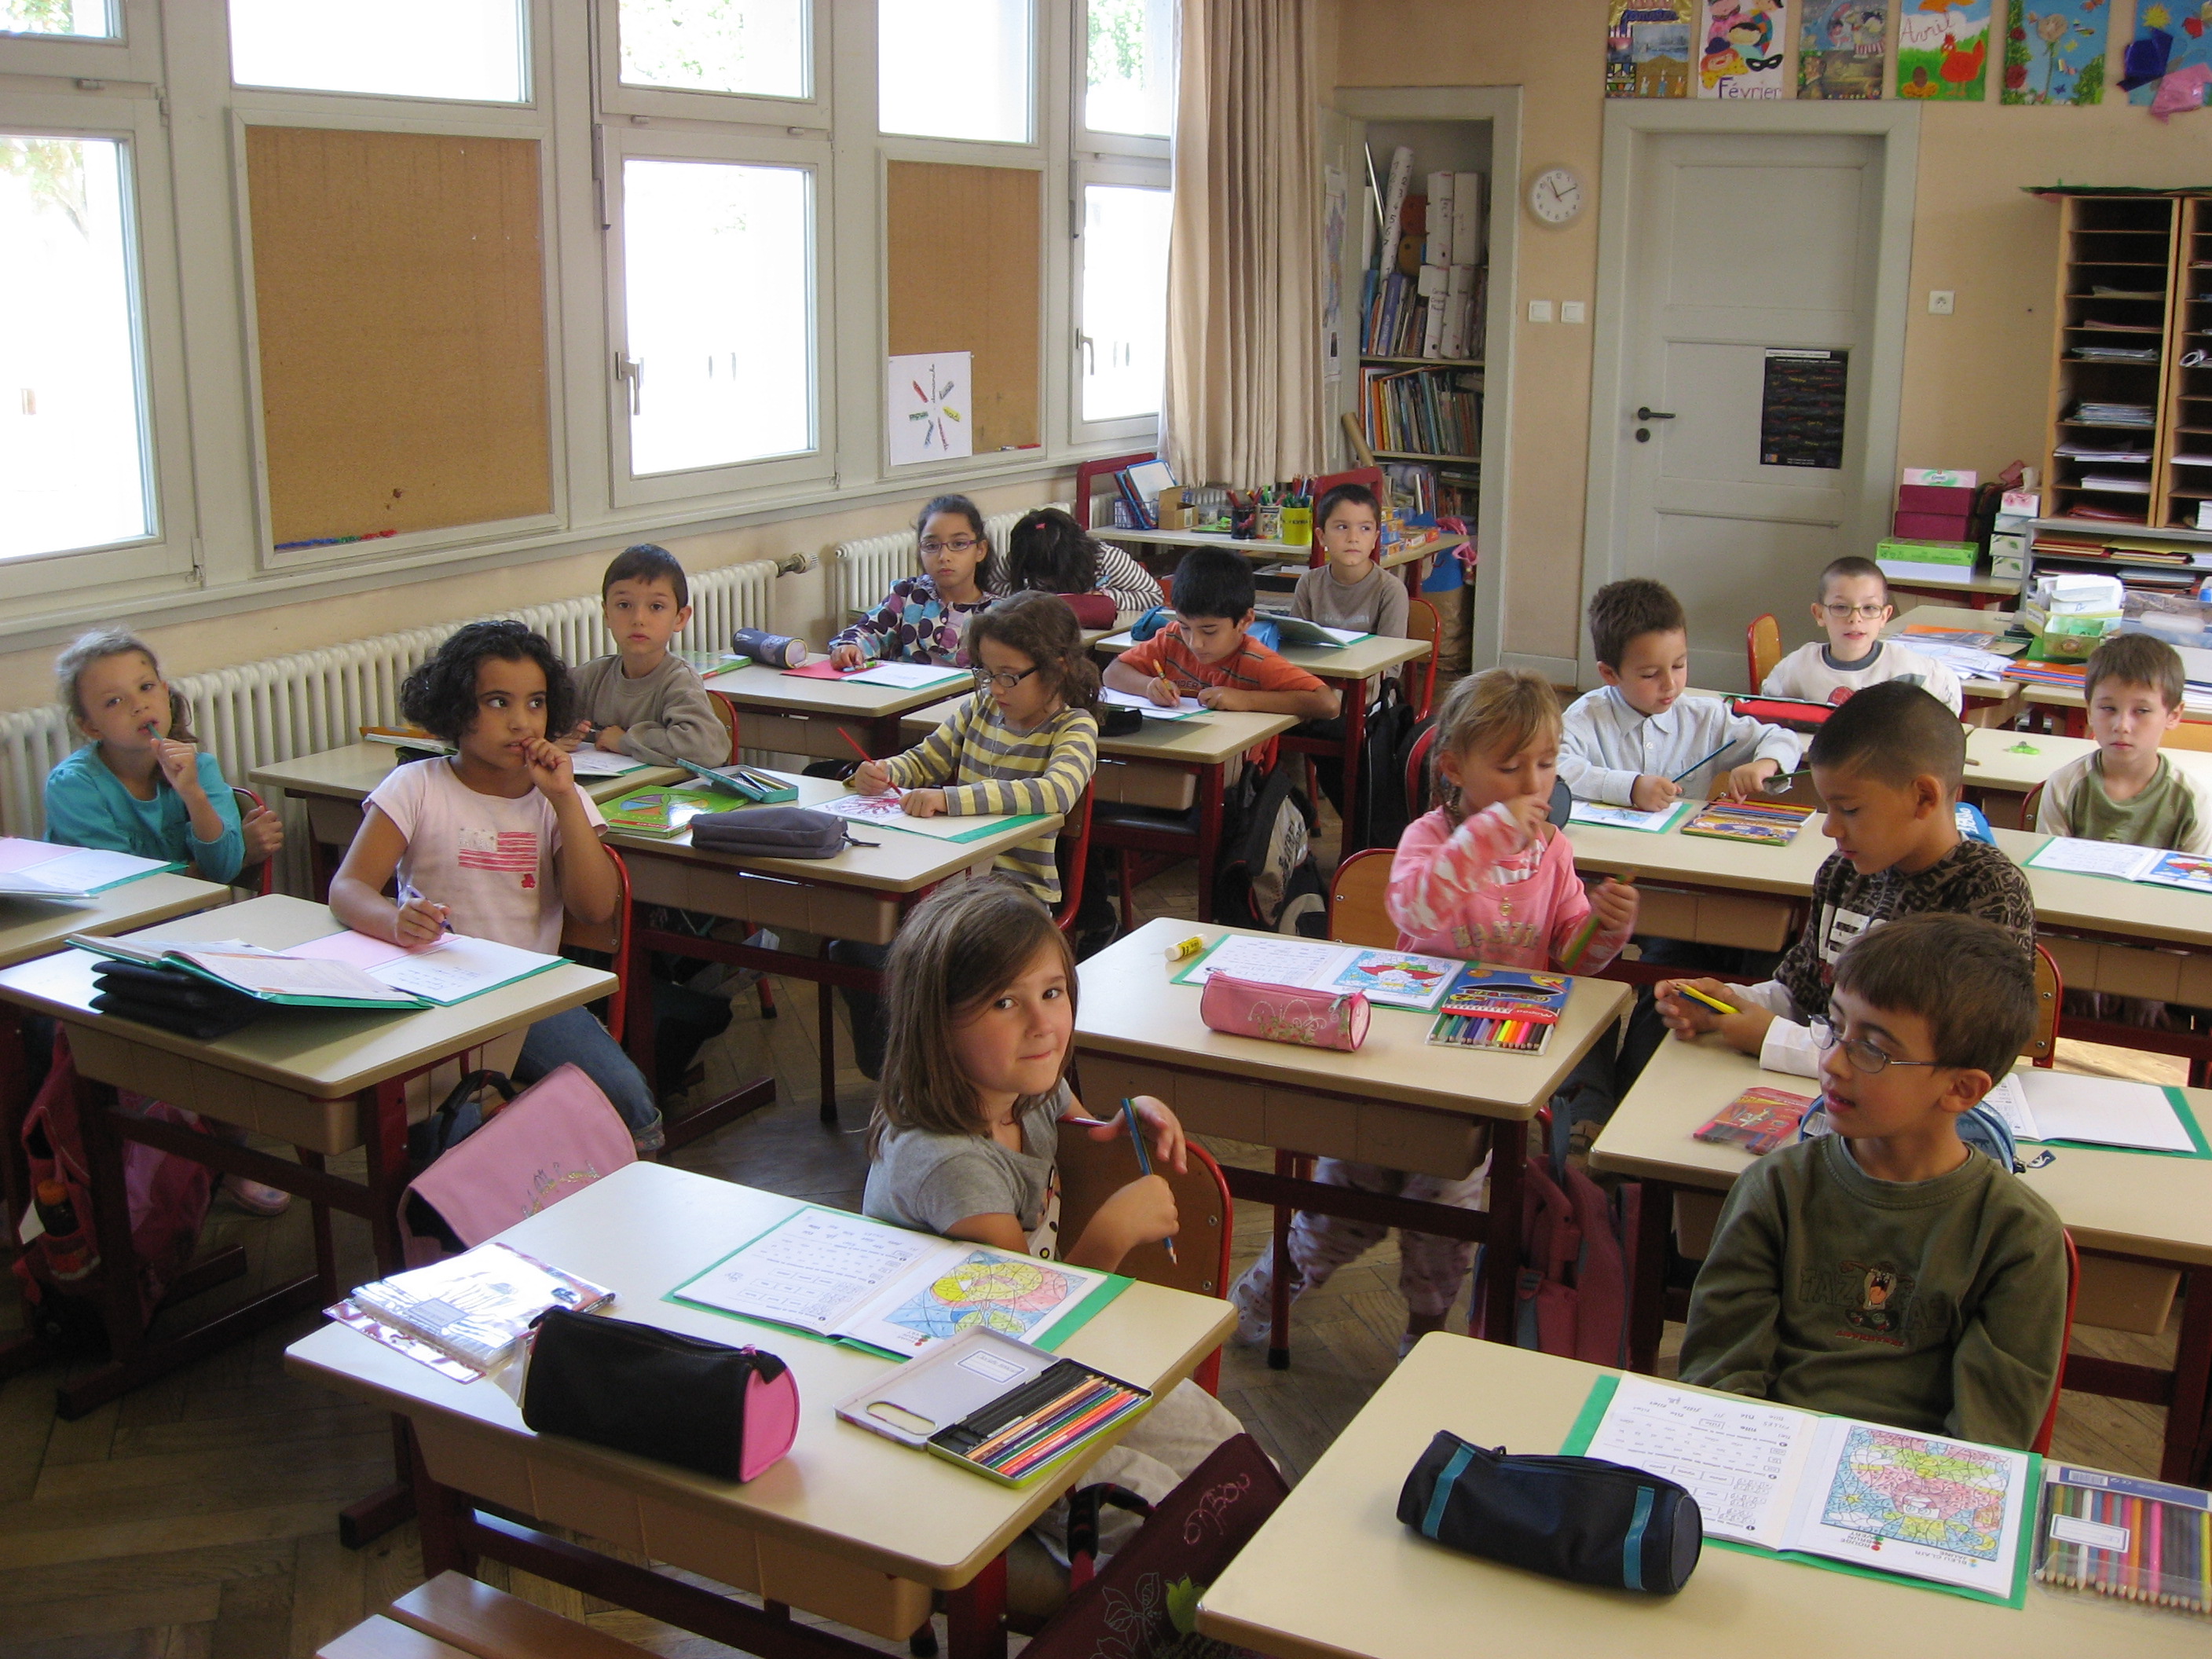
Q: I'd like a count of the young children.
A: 15